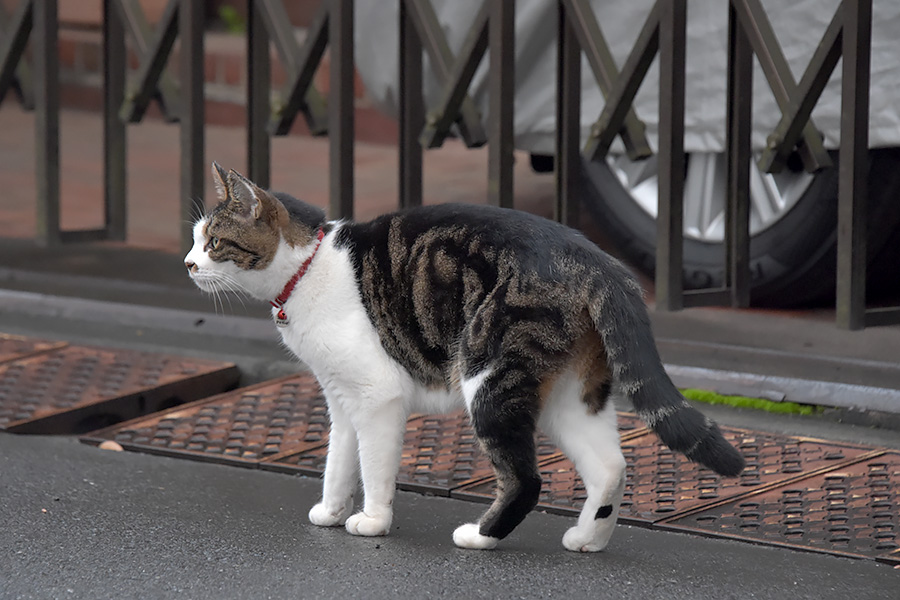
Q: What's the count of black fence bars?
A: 11